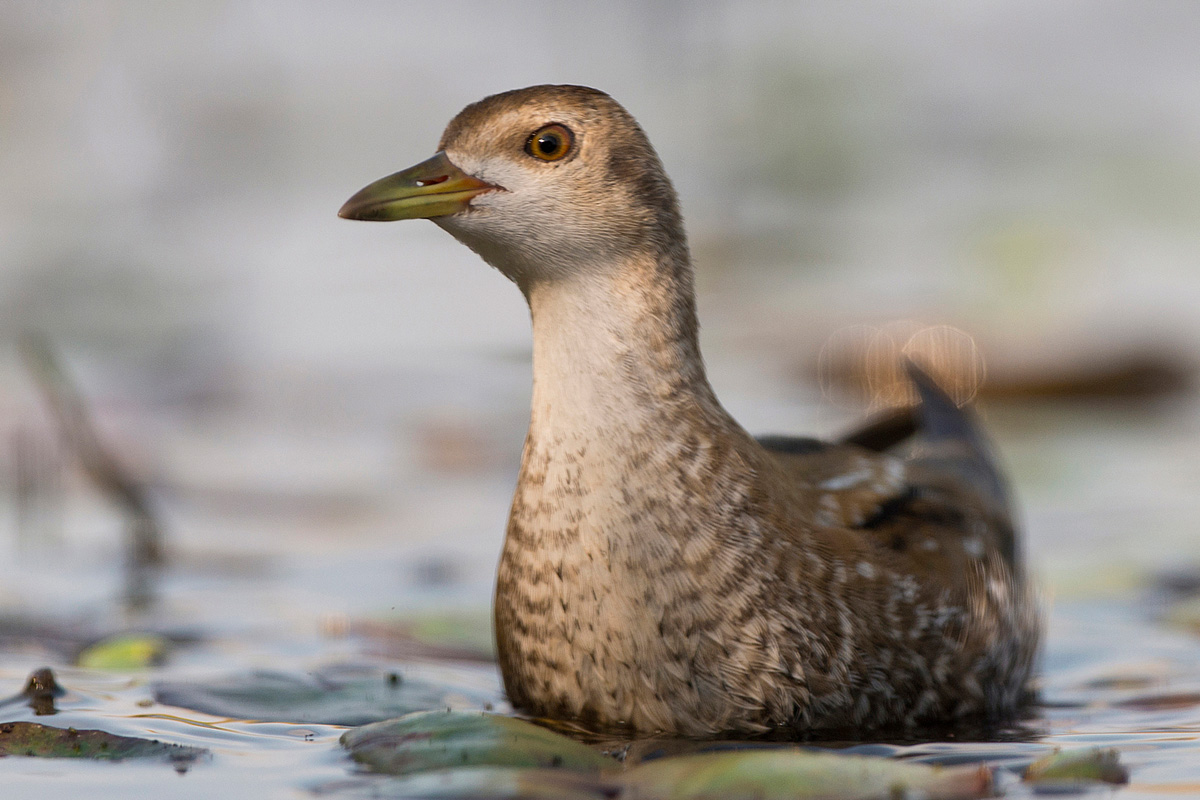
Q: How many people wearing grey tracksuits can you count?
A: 0